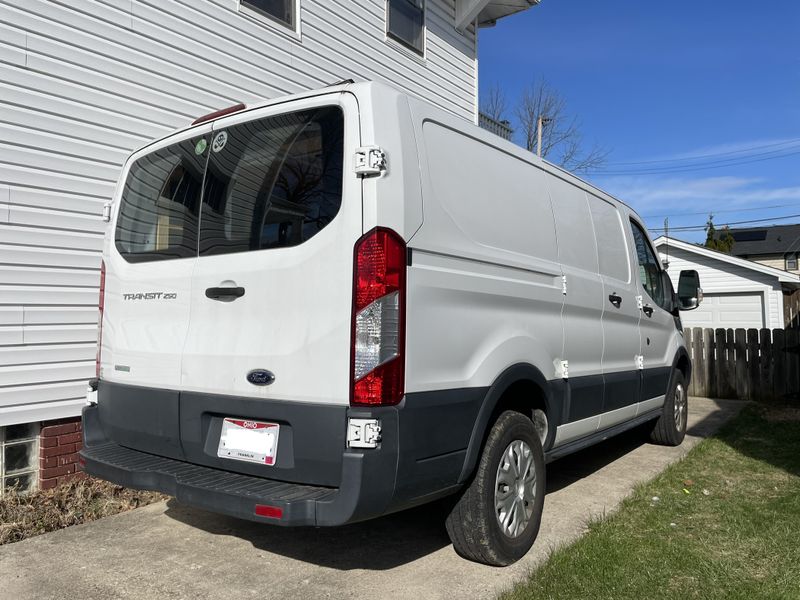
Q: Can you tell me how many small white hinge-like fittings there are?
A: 8